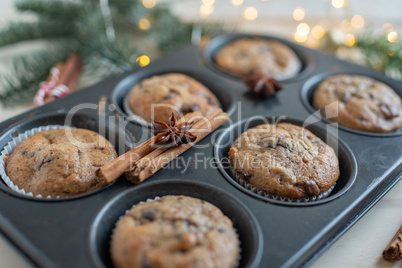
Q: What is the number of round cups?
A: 6